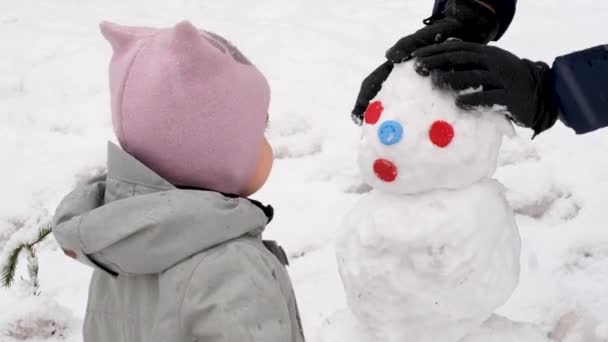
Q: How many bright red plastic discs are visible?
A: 3